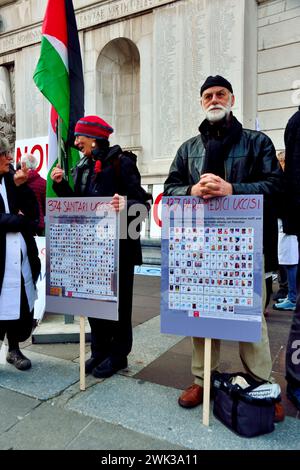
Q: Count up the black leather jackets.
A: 1